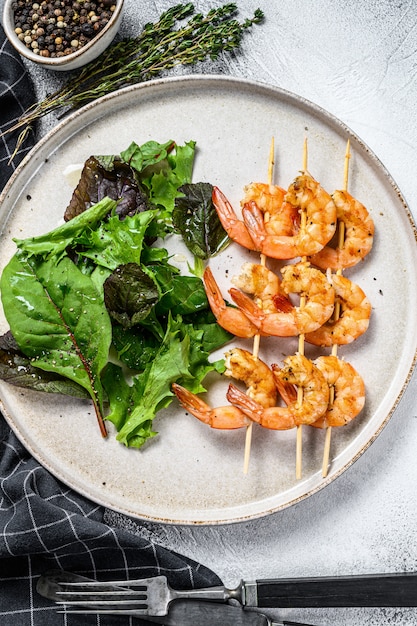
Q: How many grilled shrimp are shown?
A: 9